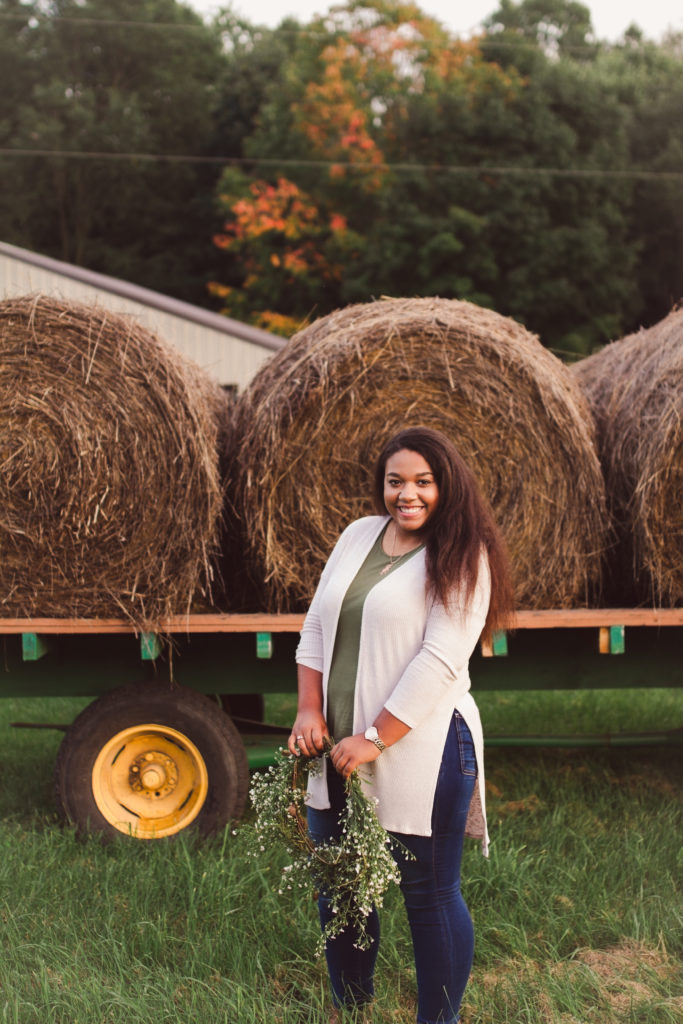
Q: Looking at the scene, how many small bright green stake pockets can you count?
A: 5